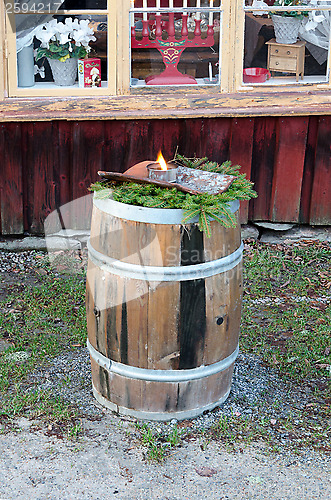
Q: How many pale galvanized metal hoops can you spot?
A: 4